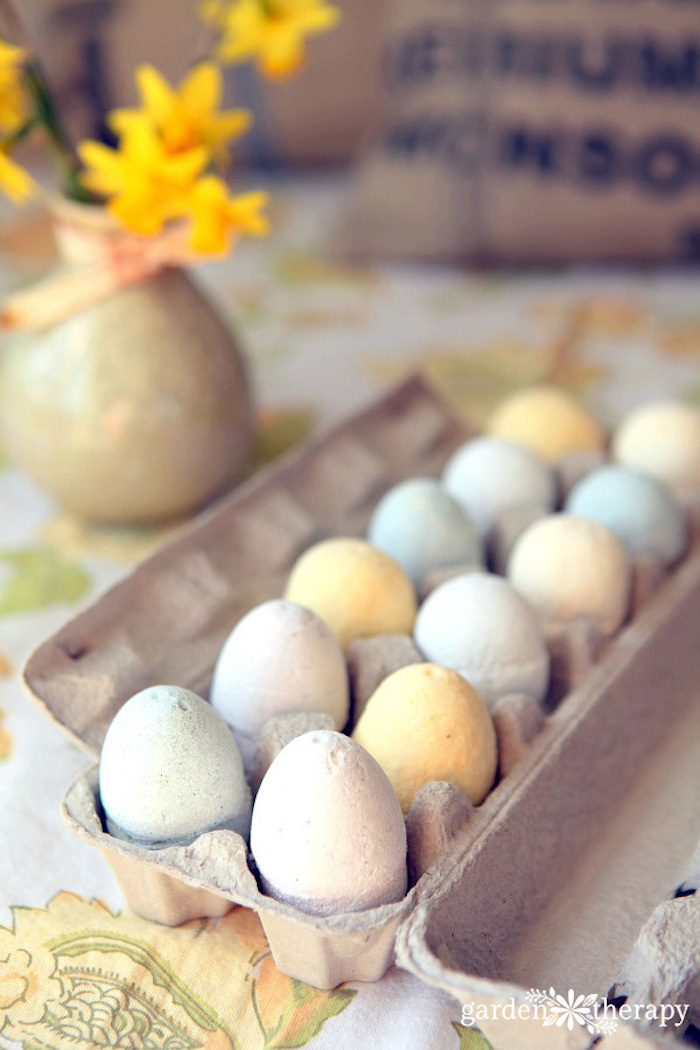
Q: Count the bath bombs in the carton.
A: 12